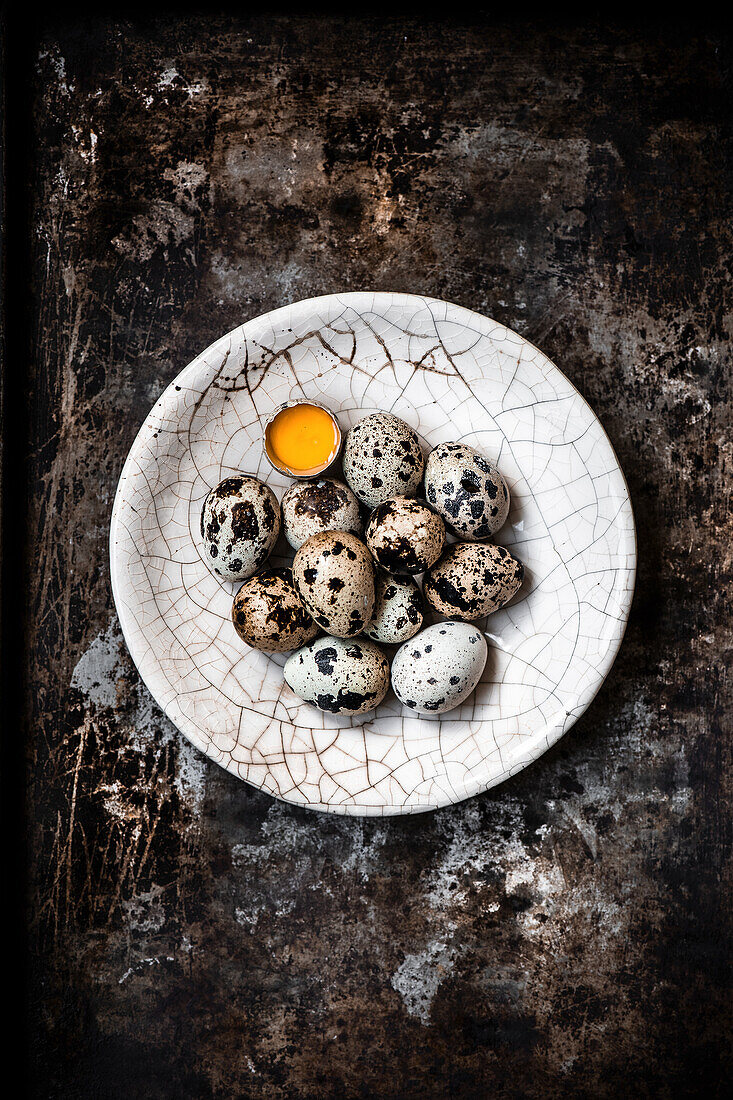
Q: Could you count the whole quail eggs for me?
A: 11